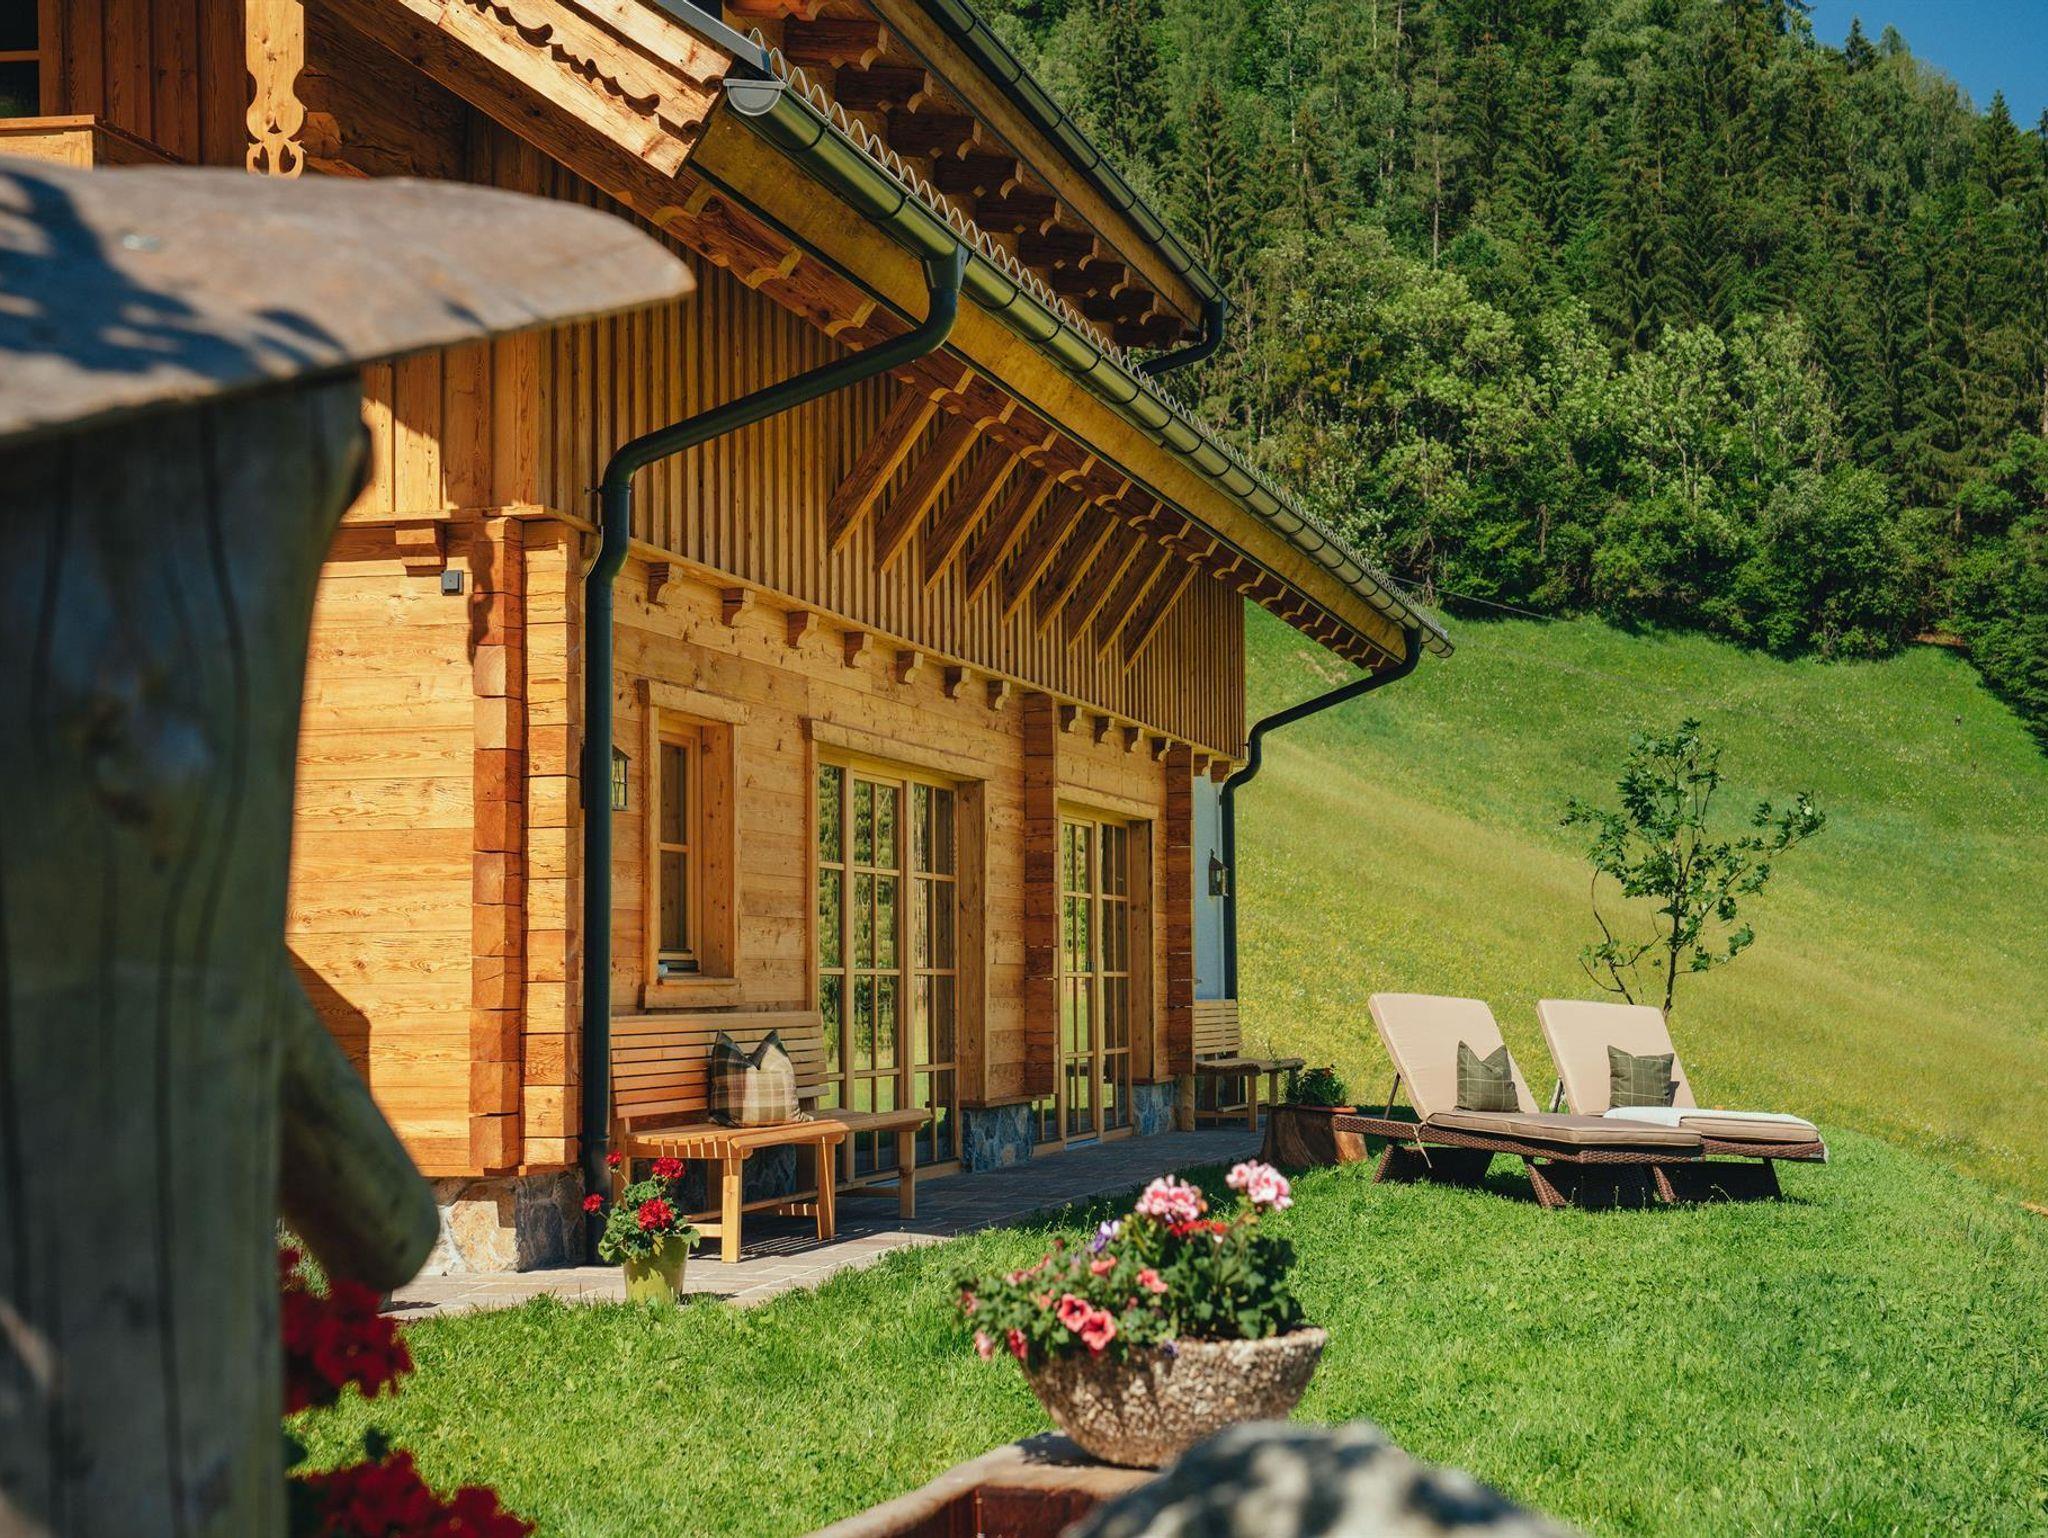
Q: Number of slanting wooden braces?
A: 9